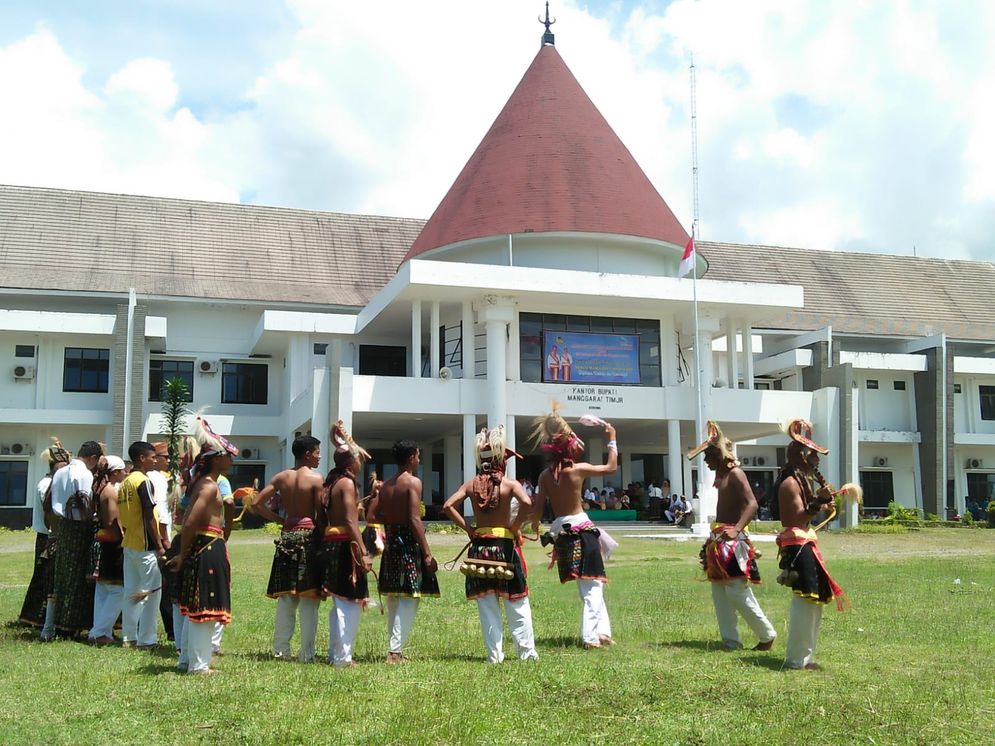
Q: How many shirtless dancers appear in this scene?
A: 9